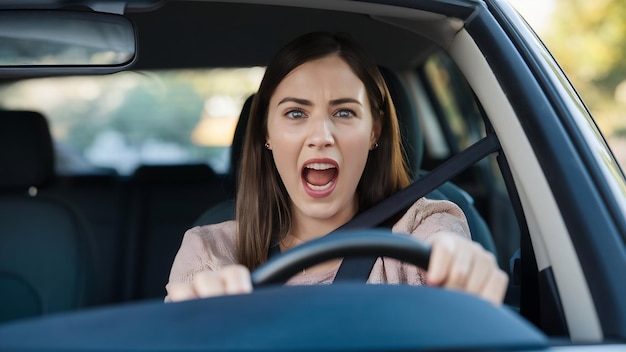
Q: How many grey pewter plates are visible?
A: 0